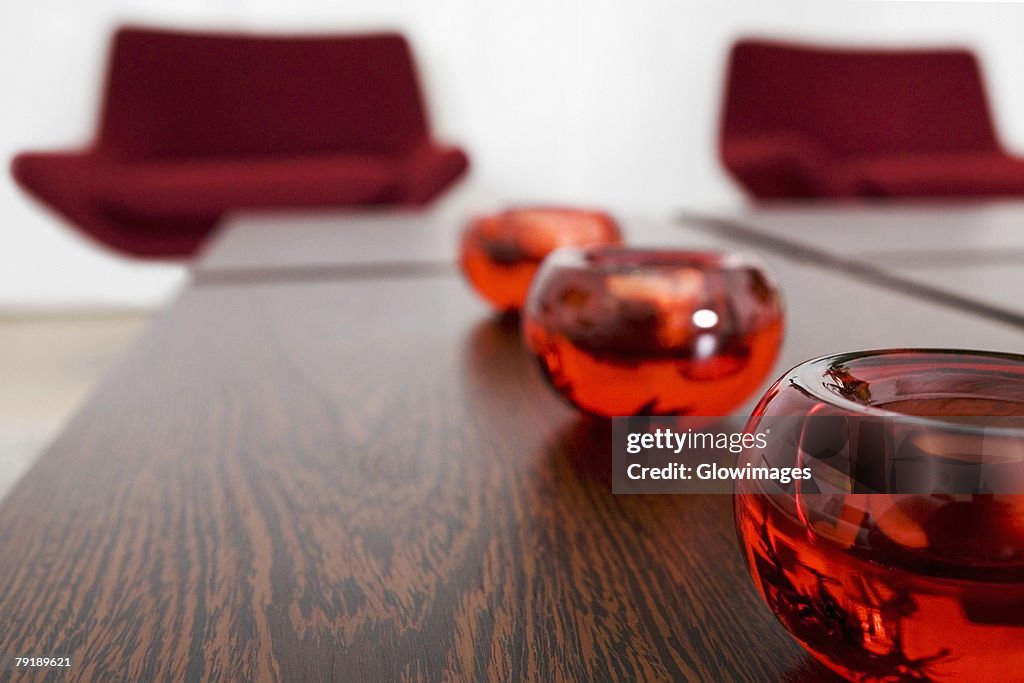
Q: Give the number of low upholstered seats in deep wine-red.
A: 2